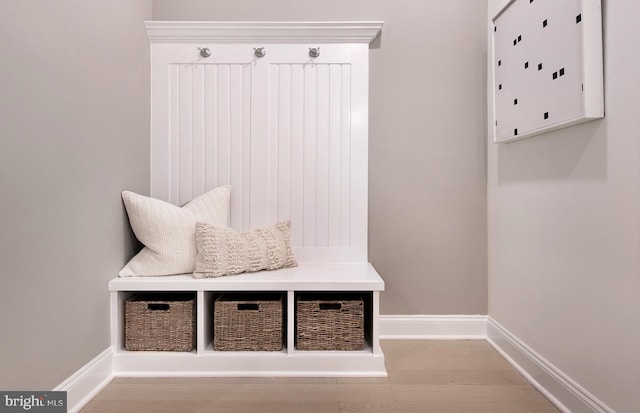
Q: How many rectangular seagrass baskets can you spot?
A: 3